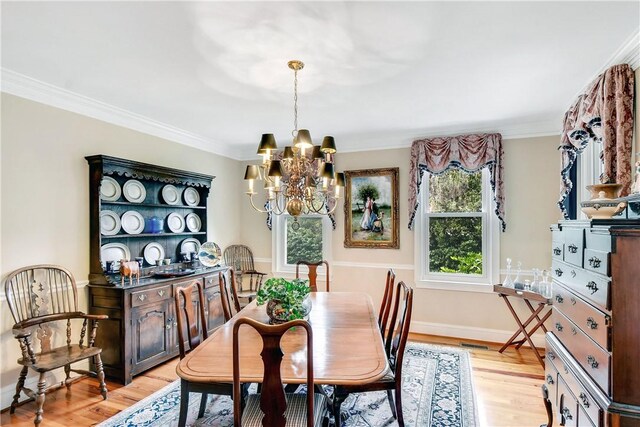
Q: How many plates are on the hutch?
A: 12